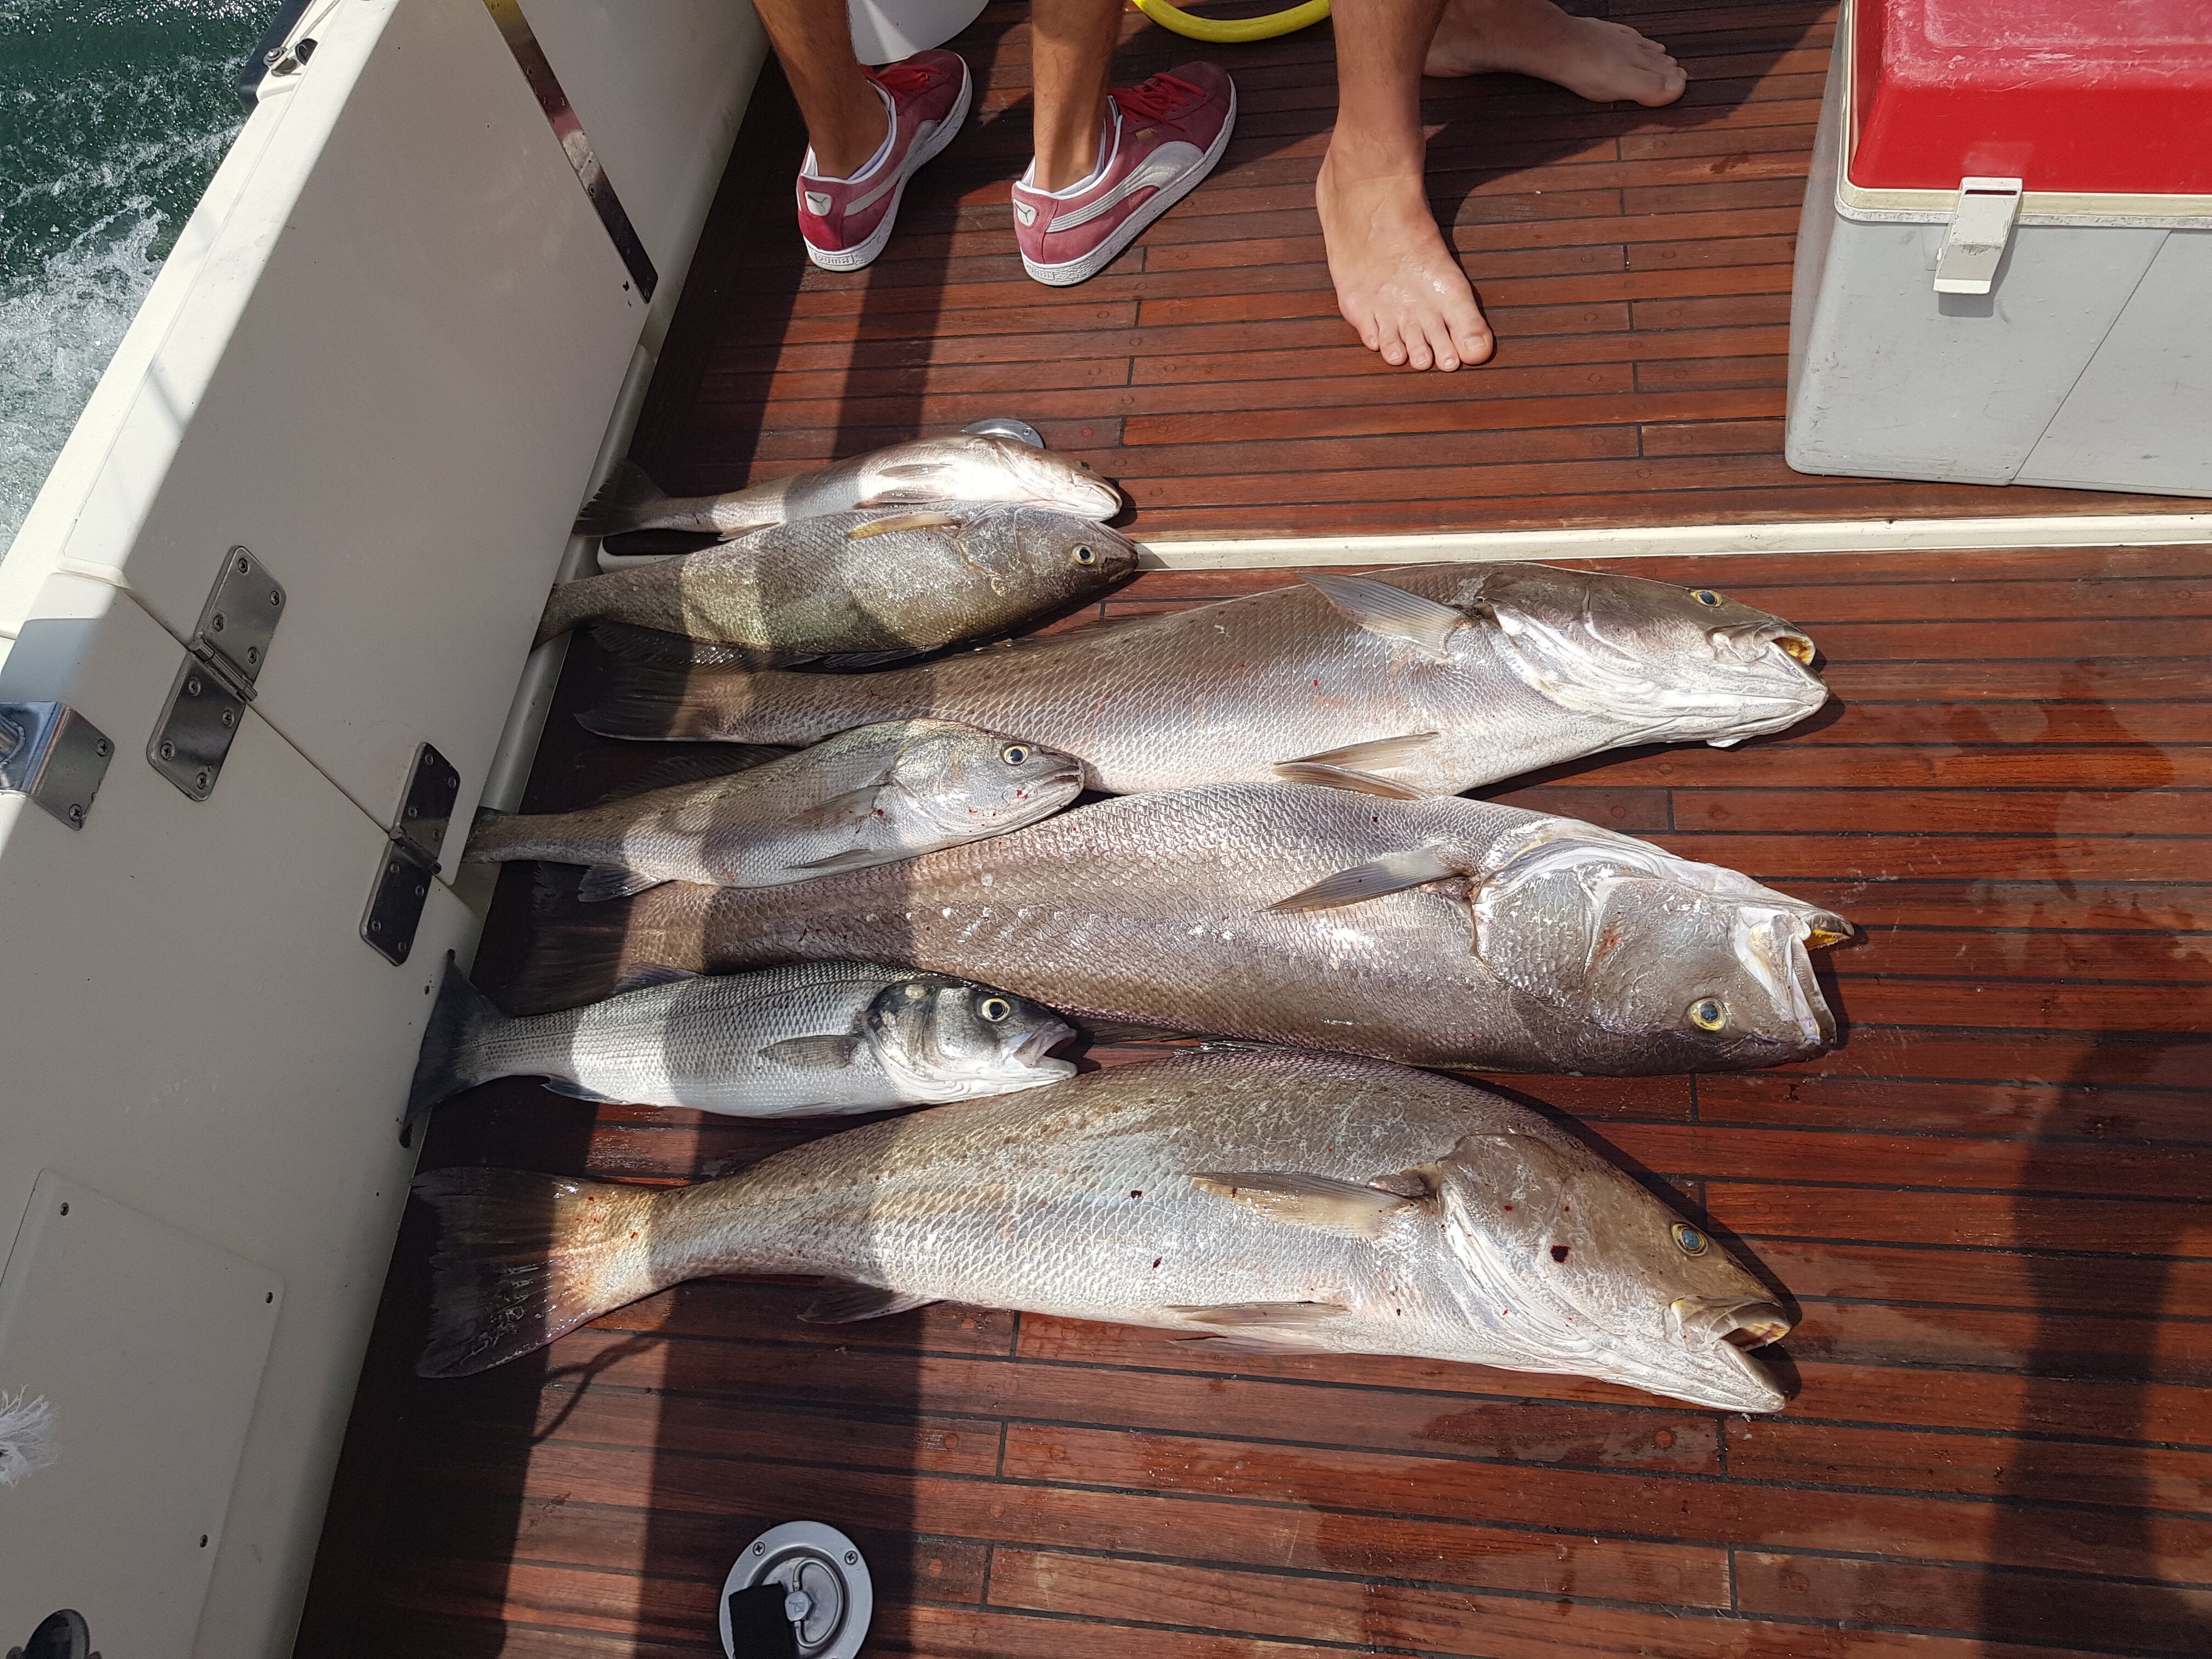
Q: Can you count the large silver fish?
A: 3